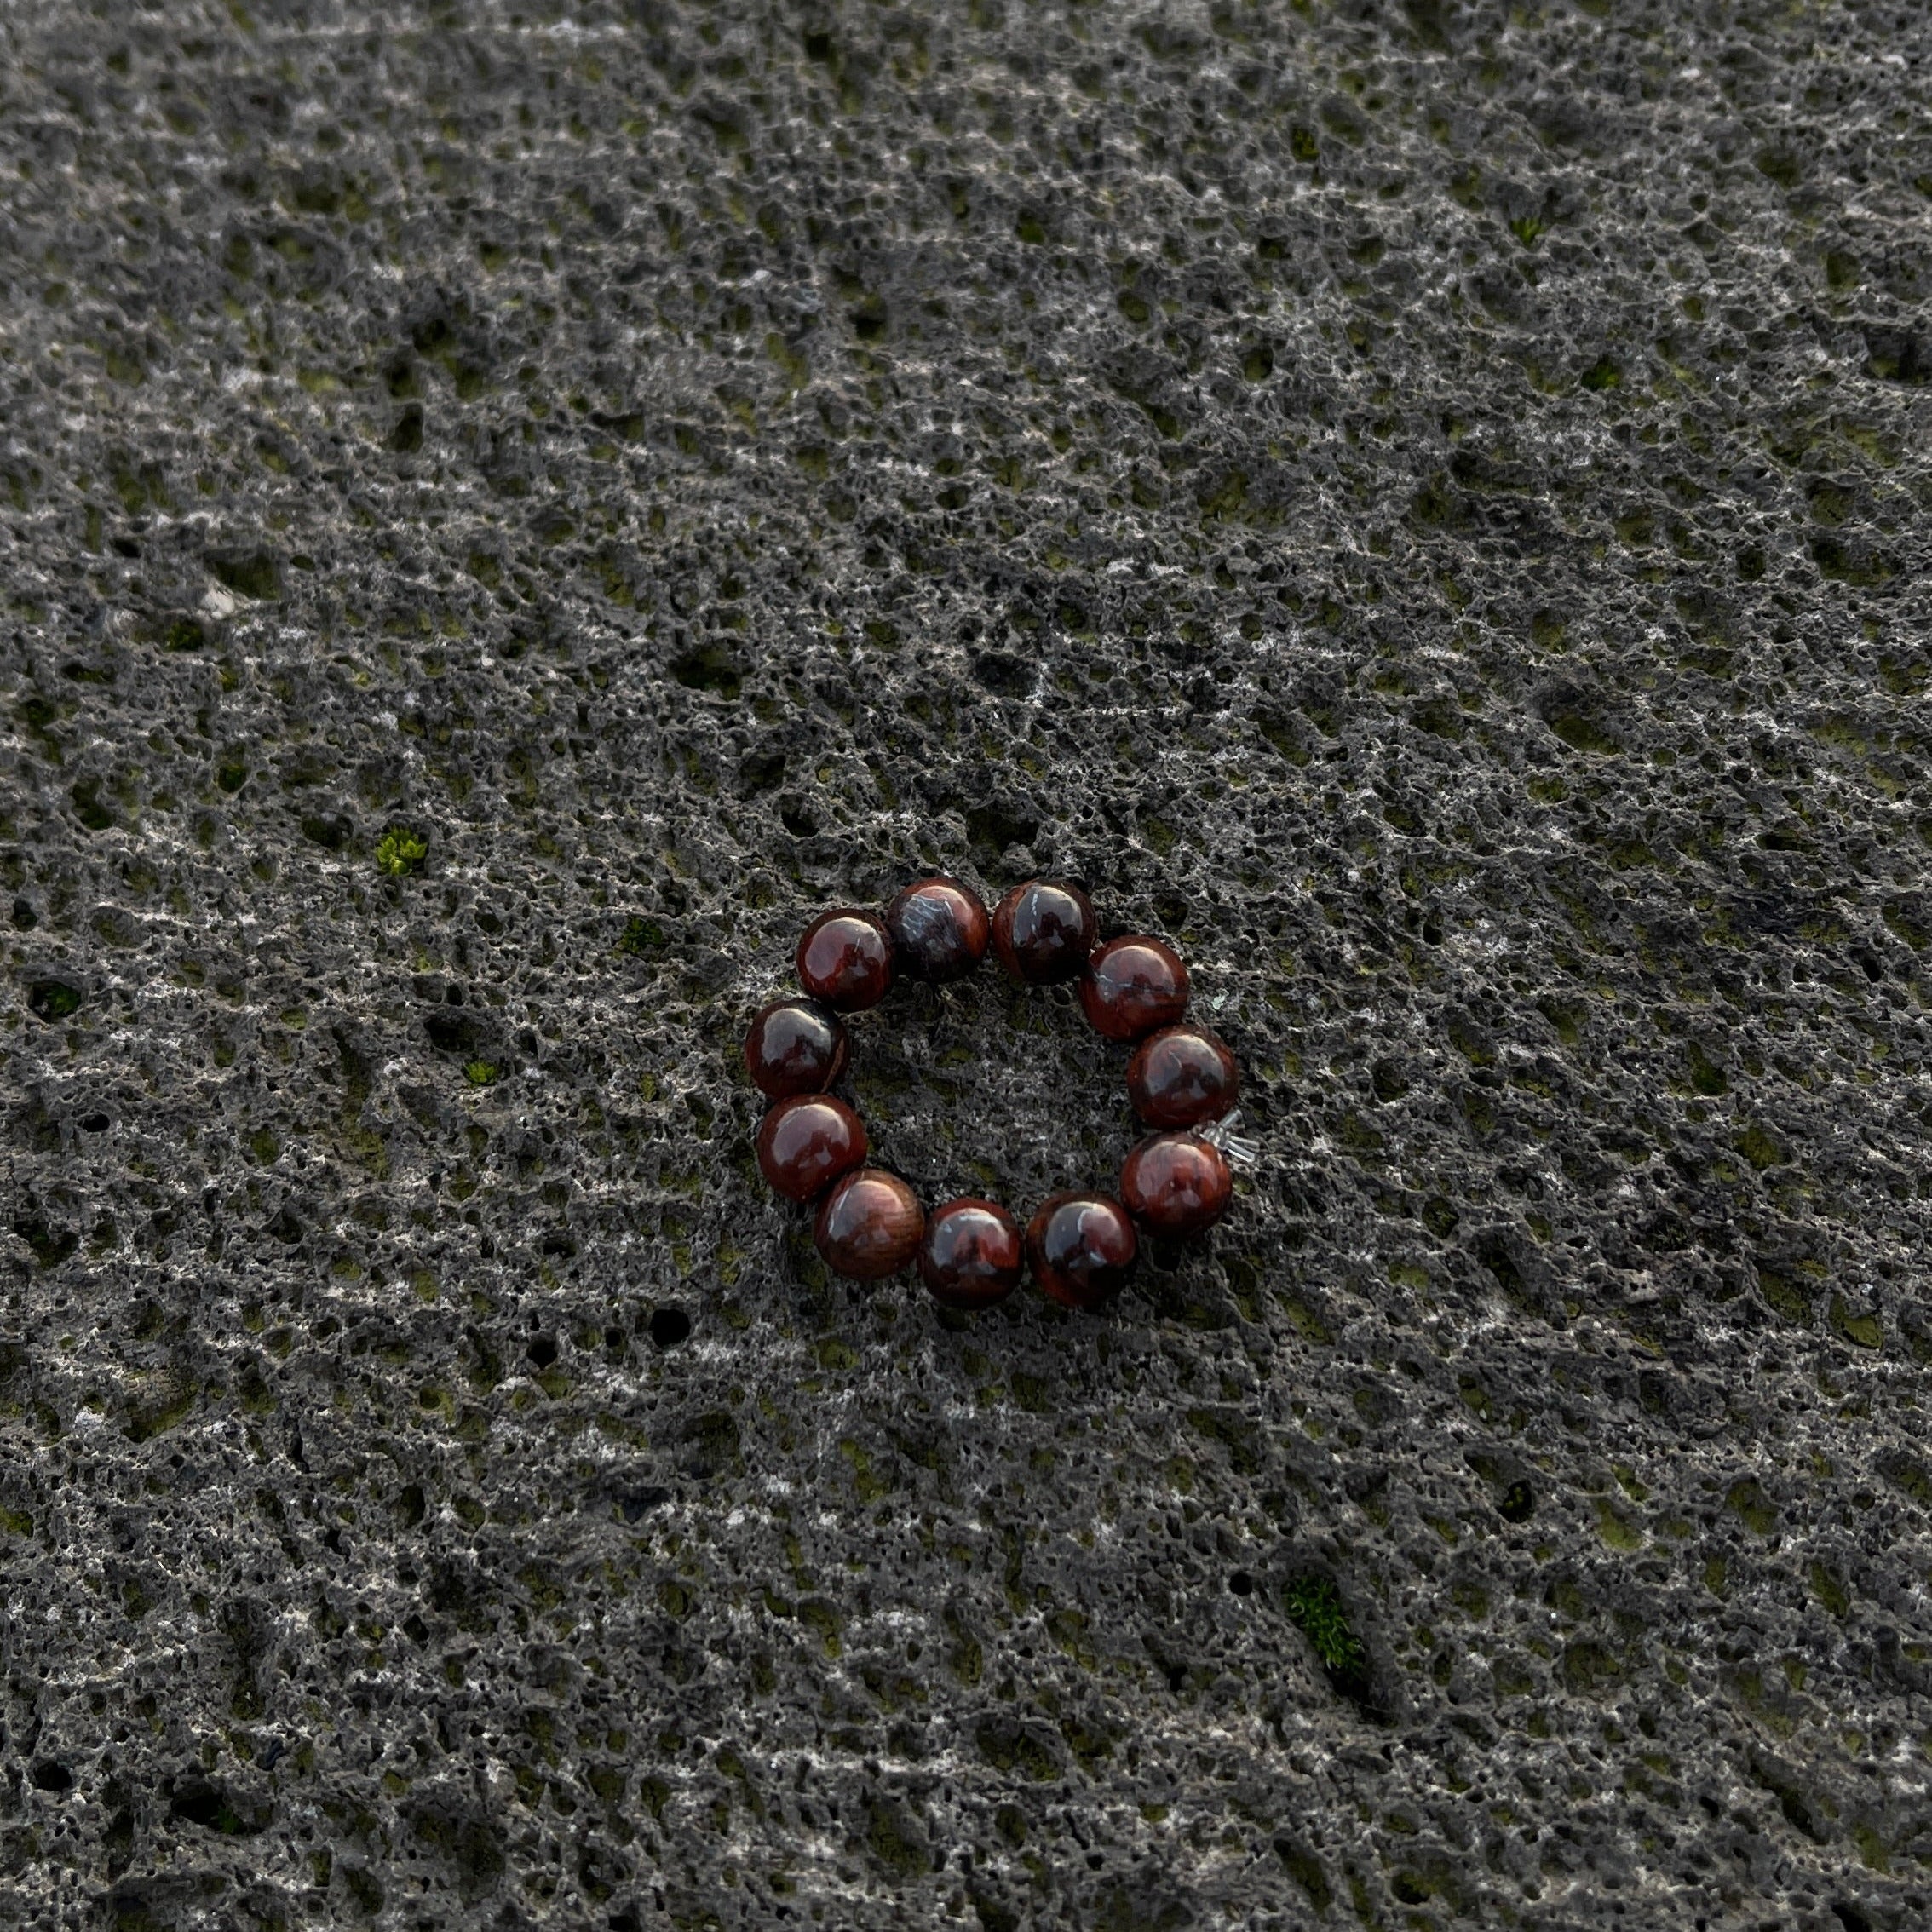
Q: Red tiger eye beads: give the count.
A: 11